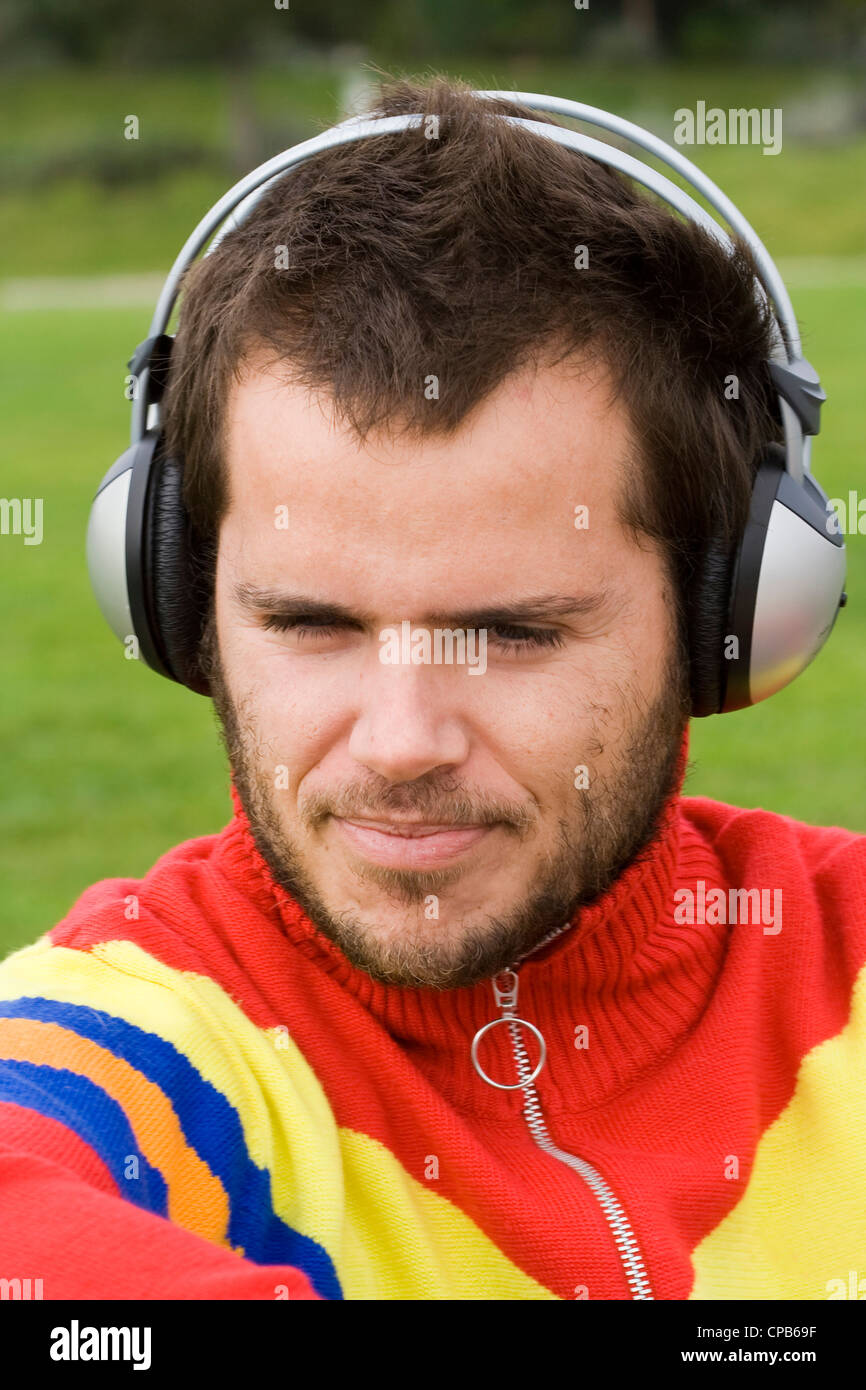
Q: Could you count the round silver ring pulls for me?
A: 1